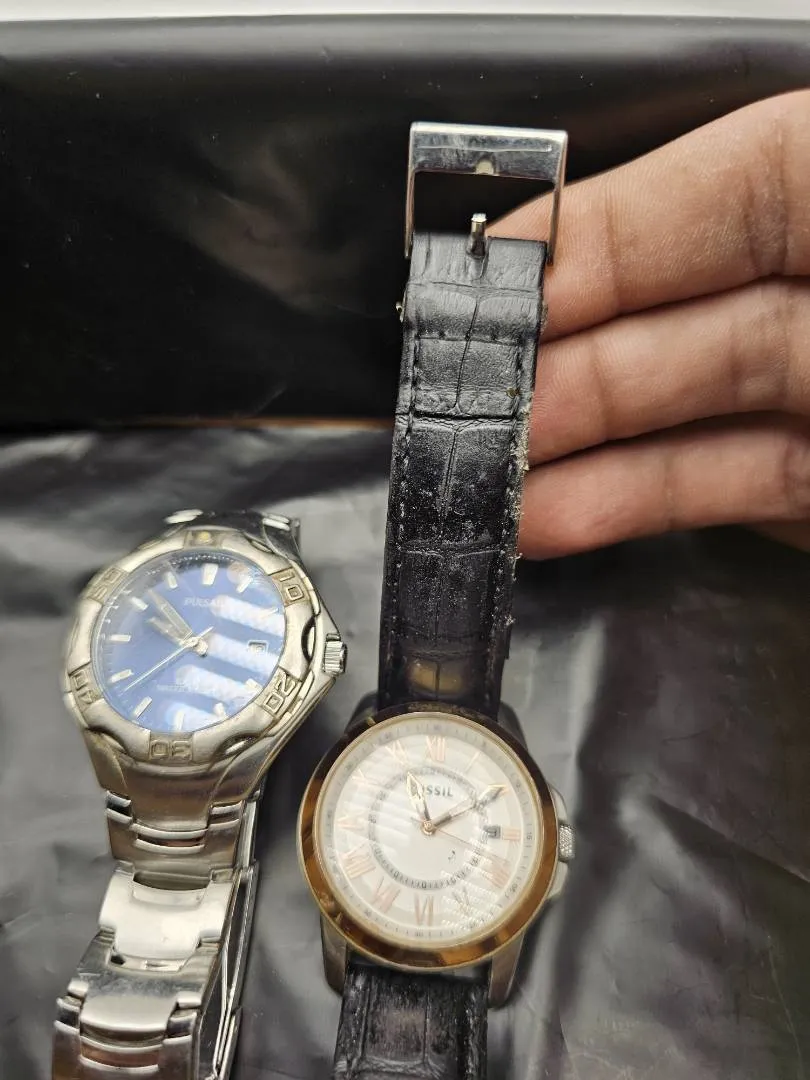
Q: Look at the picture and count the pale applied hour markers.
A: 11